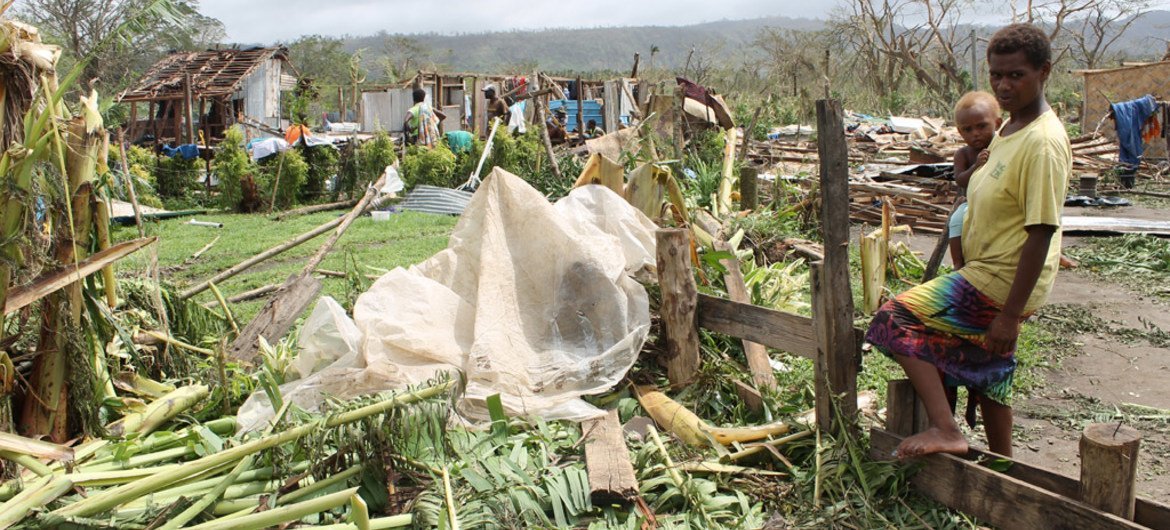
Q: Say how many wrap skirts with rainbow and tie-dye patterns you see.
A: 1